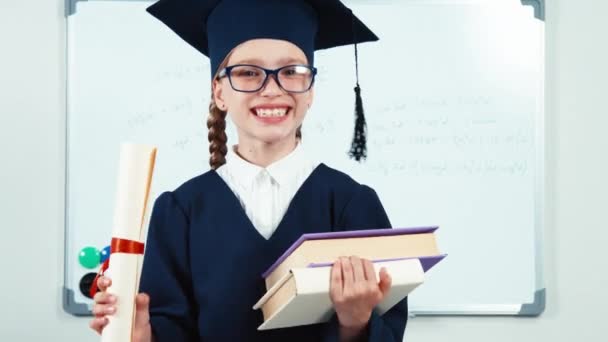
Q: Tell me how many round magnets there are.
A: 3